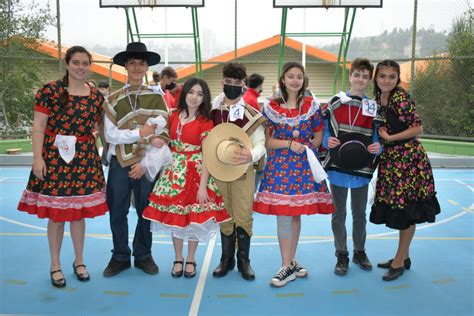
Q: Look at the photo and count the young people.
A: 7